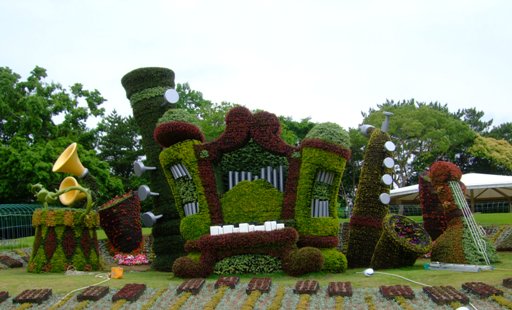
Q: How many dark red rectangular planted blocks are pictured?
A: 13